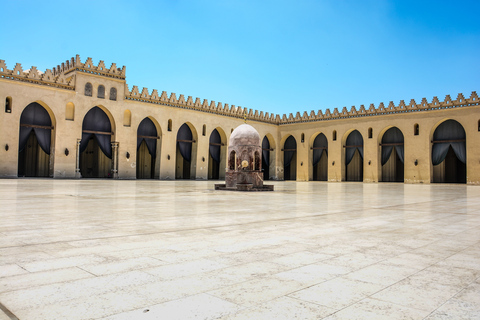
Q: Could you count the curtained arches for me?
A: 11